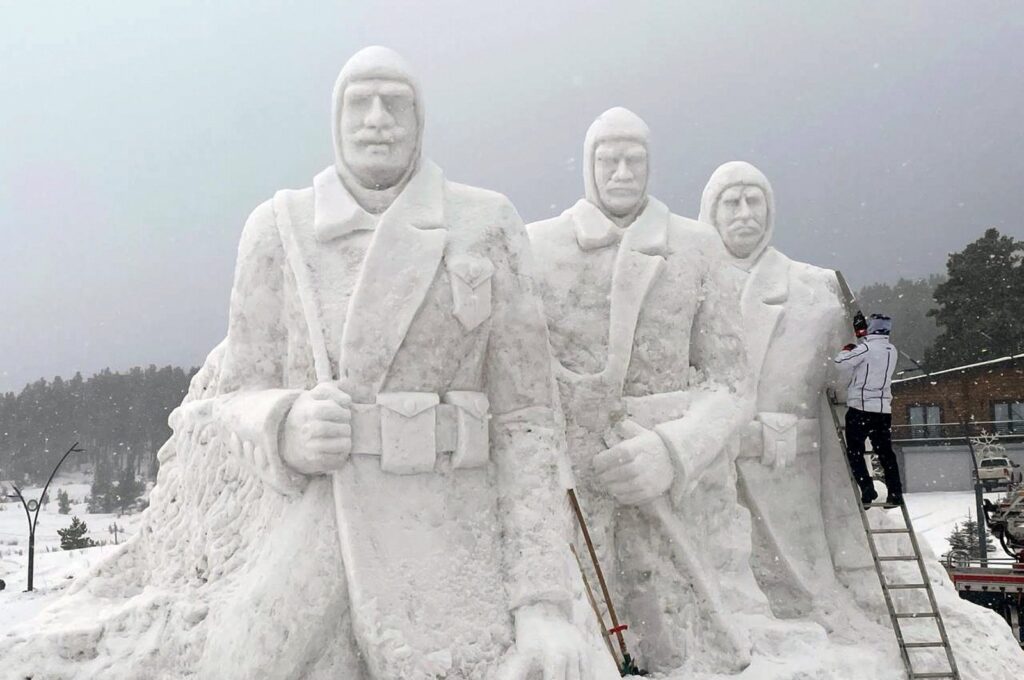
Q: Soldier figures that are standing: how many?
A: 3